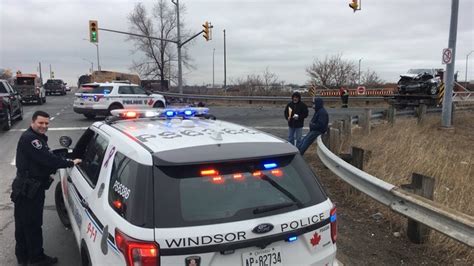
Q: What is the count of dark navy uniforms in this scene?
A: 1